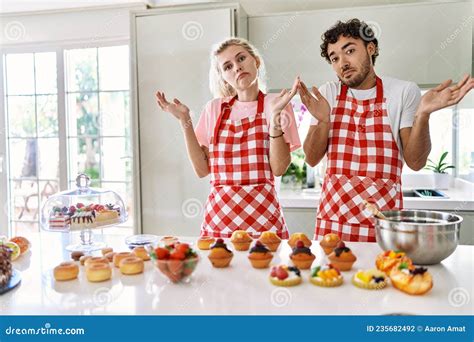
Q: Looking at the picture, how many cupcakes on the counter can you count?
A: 8